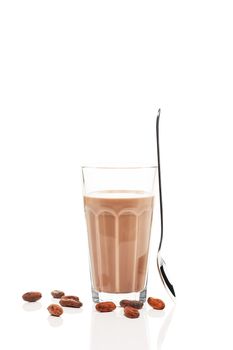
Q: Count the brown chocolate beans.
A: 9